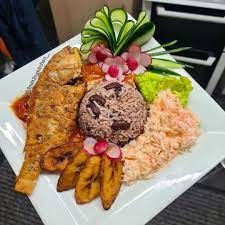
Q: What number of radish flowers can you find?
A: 3